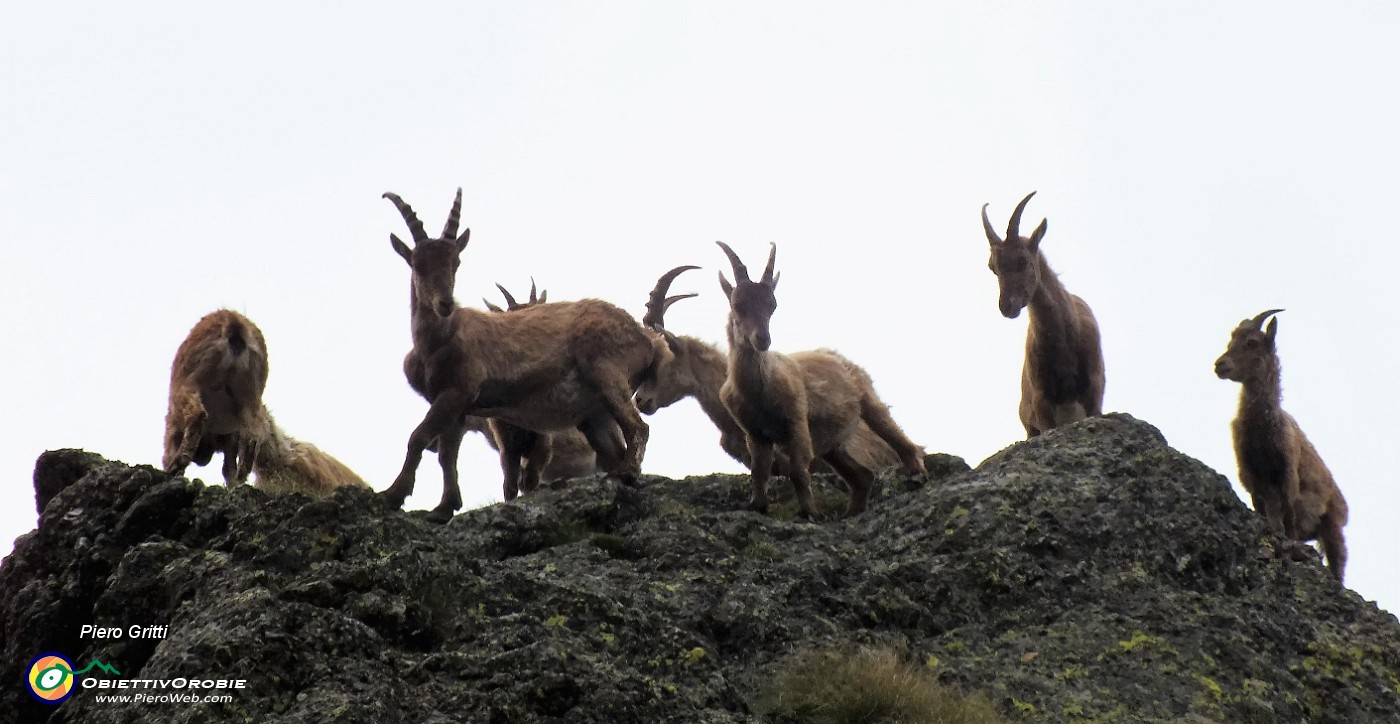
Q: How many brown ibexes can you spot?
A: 8